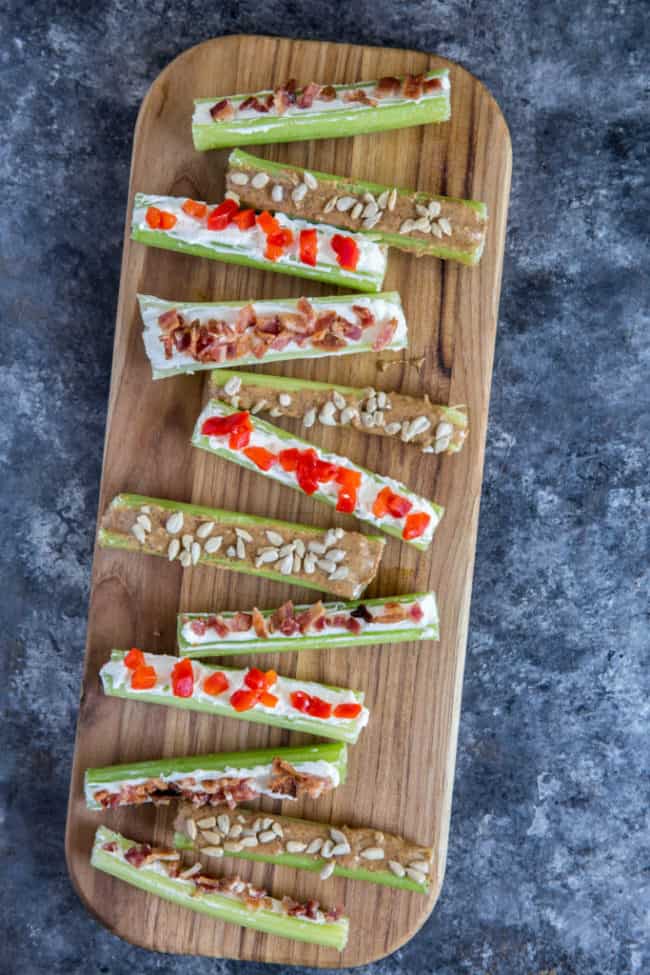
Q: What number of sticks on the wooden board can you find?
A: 12